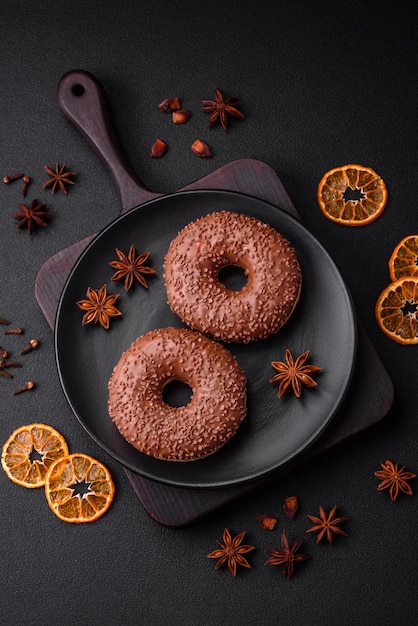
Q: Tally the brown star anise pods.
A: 10